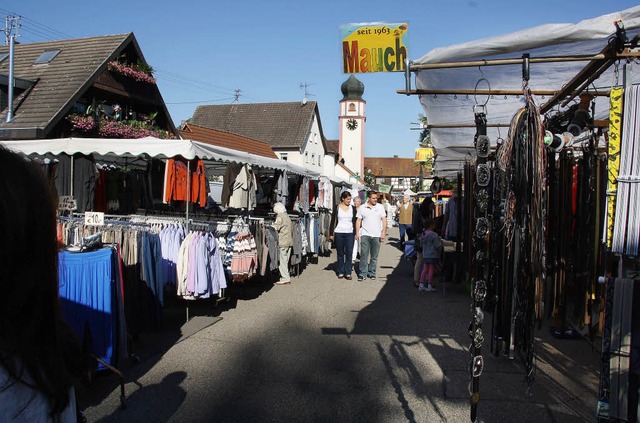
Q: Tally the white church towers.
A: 1